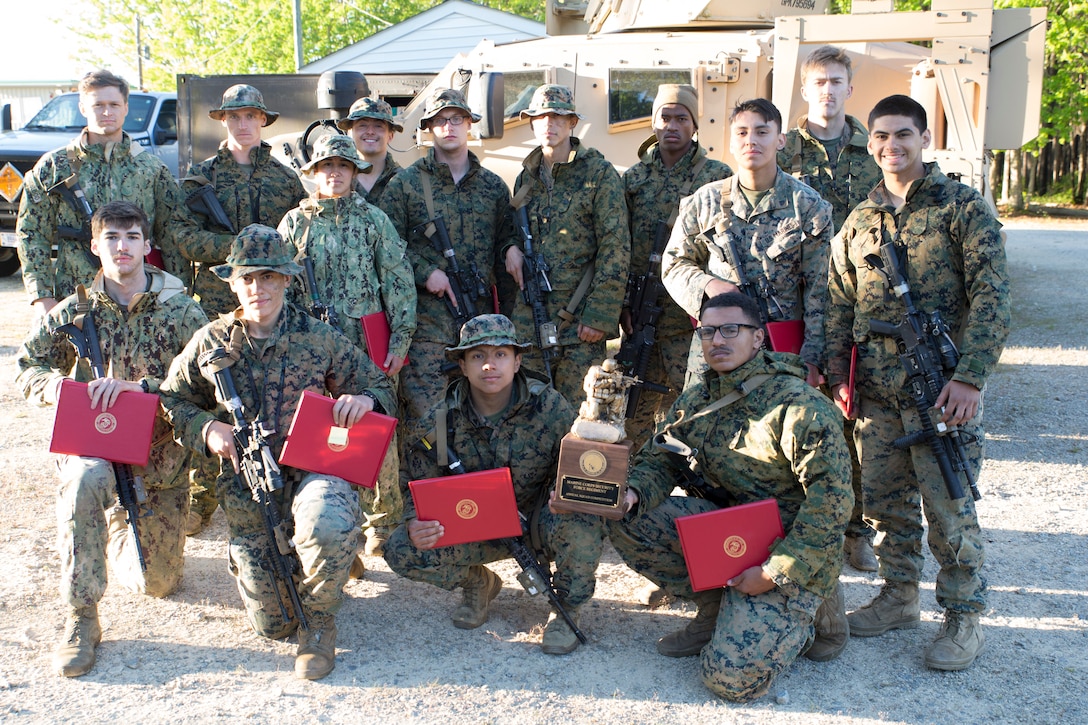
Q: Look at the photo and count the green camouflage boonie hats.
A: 7